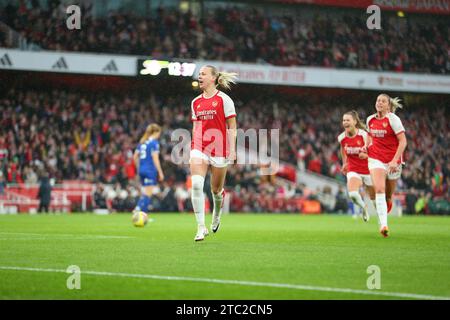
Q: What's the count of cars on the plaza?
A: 0